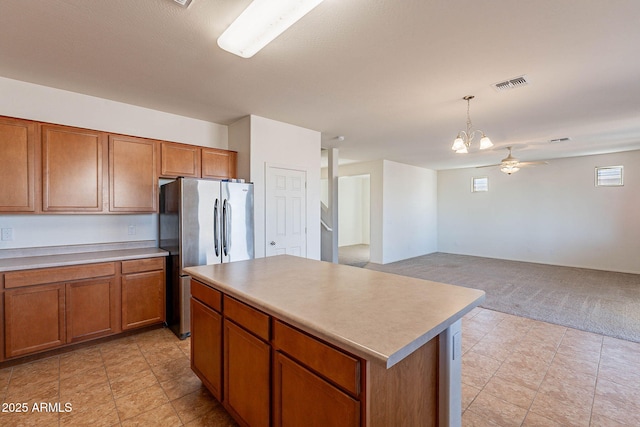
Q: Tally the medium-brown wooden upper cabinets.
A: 5